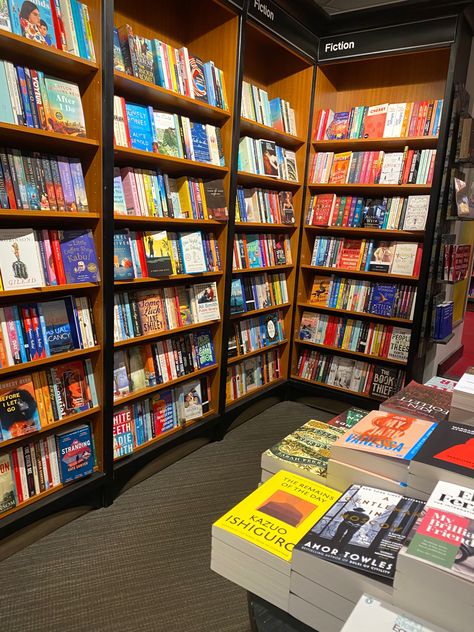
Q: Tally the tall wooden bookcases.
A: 4